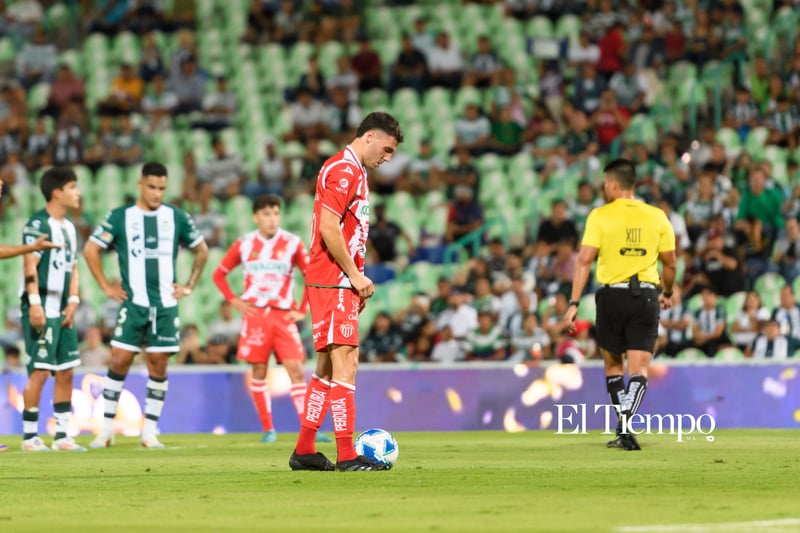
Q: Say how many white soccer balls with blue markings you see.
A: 1